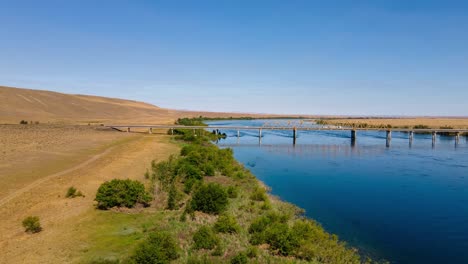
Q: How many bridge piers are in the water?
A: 8